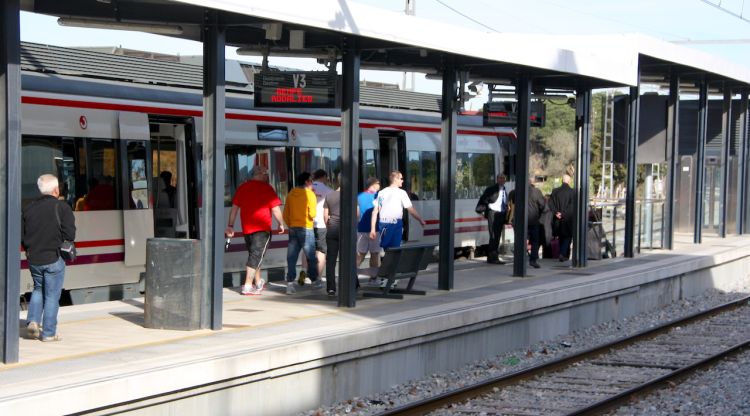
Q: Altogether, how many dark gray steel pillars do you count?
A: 11